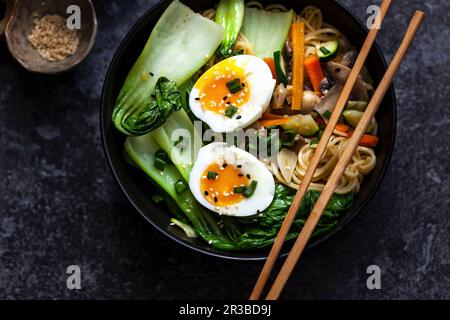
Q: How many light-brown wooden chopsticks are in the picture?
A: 2